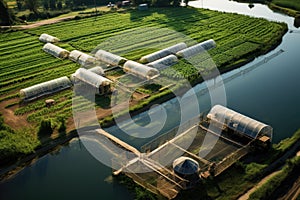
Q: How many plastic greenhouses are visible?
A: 12